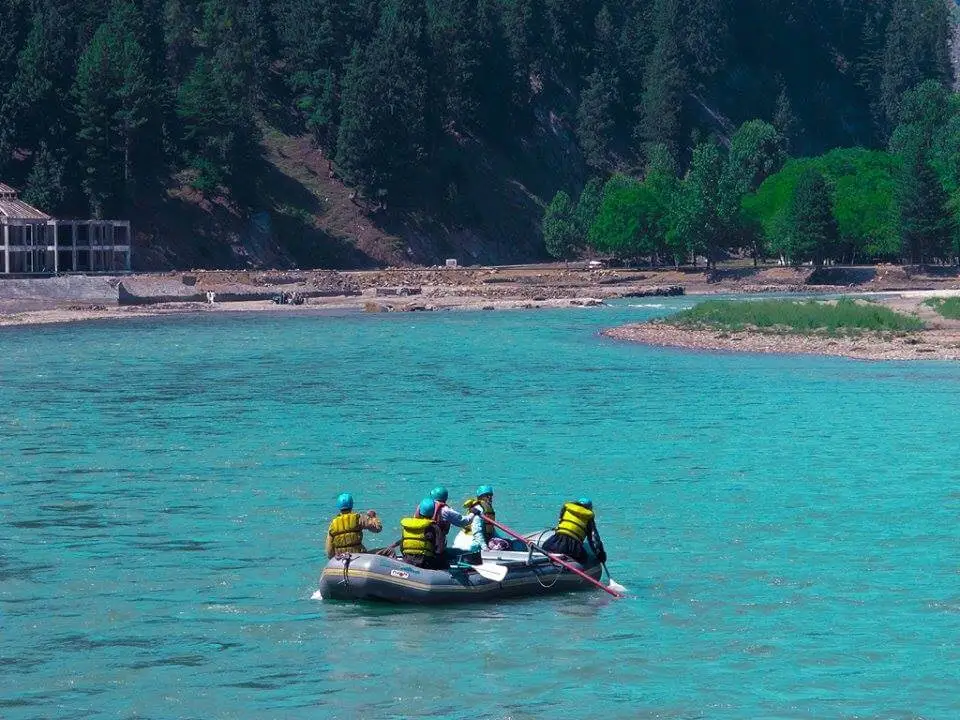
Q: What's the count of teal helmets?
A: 5